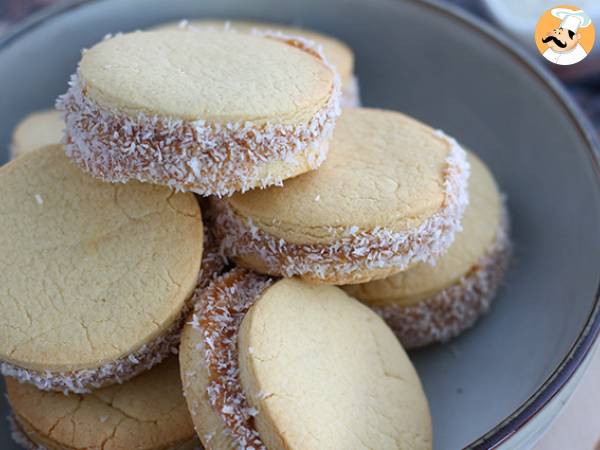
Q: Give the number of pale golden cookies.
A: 8